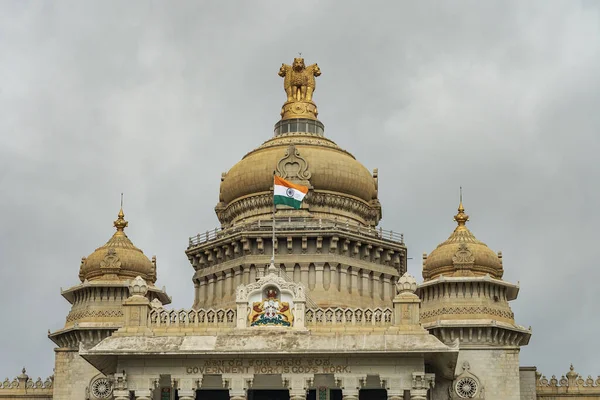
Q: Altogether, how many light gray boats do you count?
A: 0